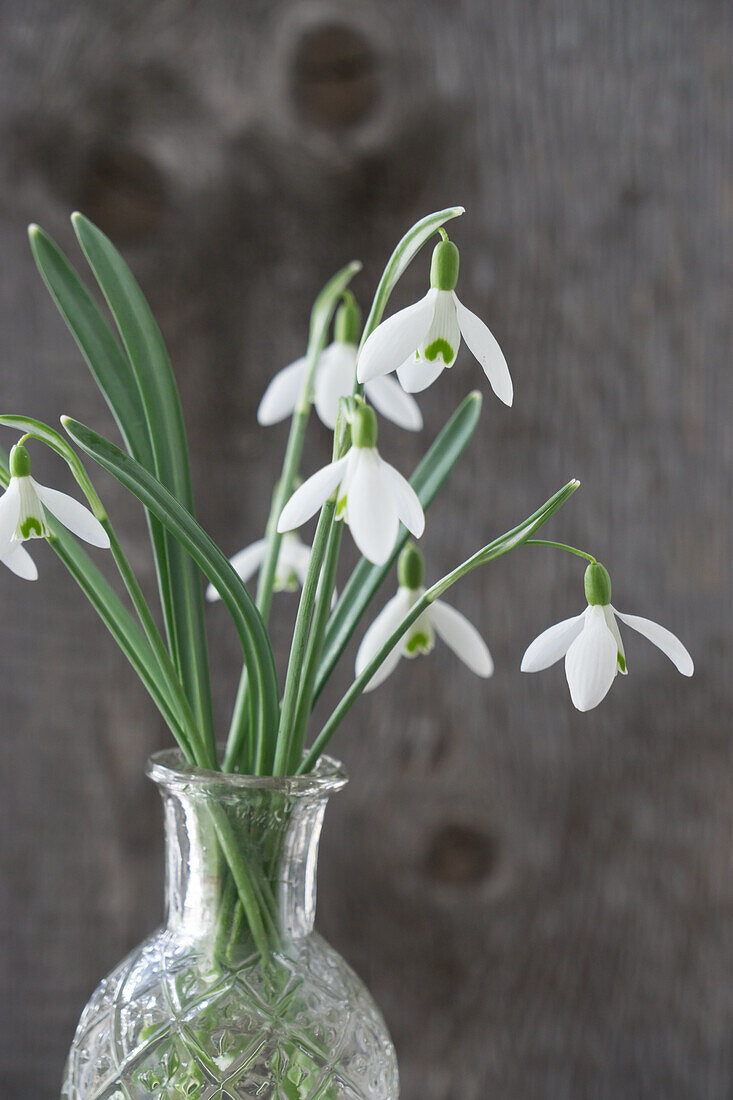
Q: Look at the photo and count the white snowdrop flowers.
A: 7